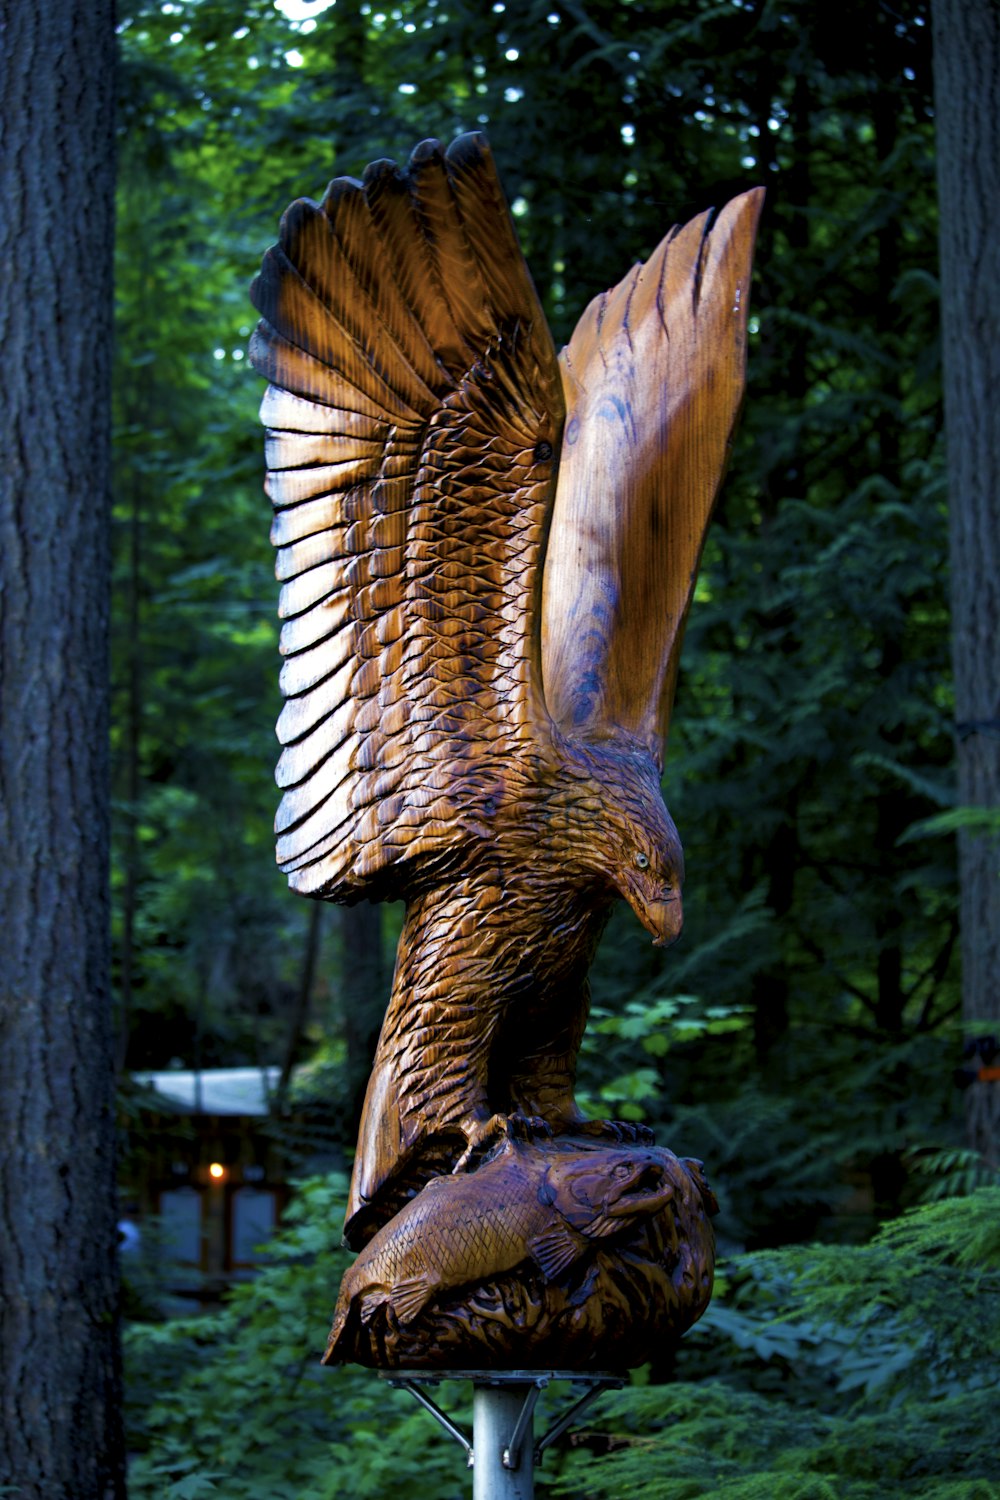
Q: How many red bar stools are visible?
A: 0